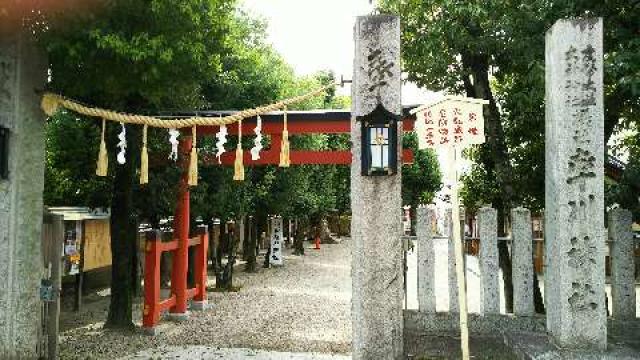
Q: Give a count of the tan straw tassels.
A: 5